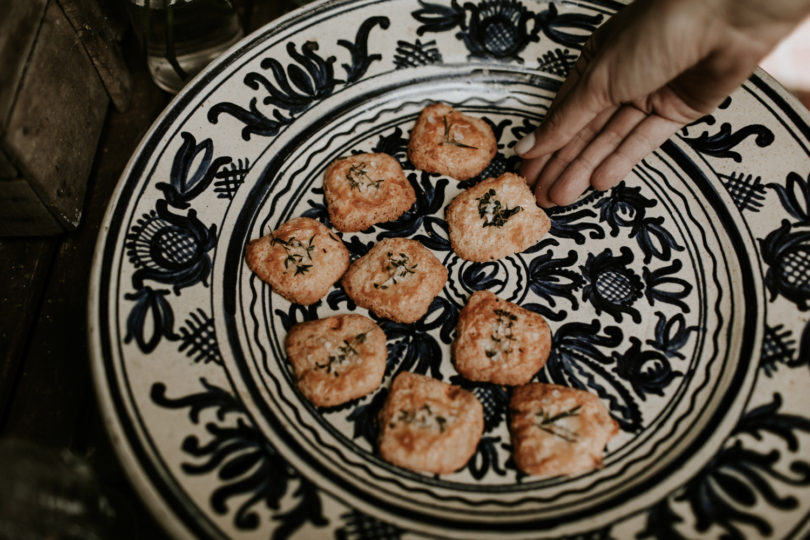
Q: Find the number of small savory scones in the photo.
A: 9